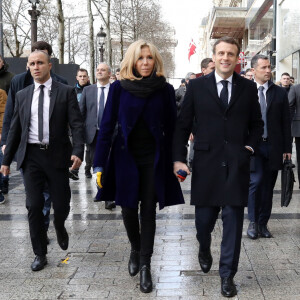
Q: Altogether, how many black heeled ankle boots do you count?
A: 2